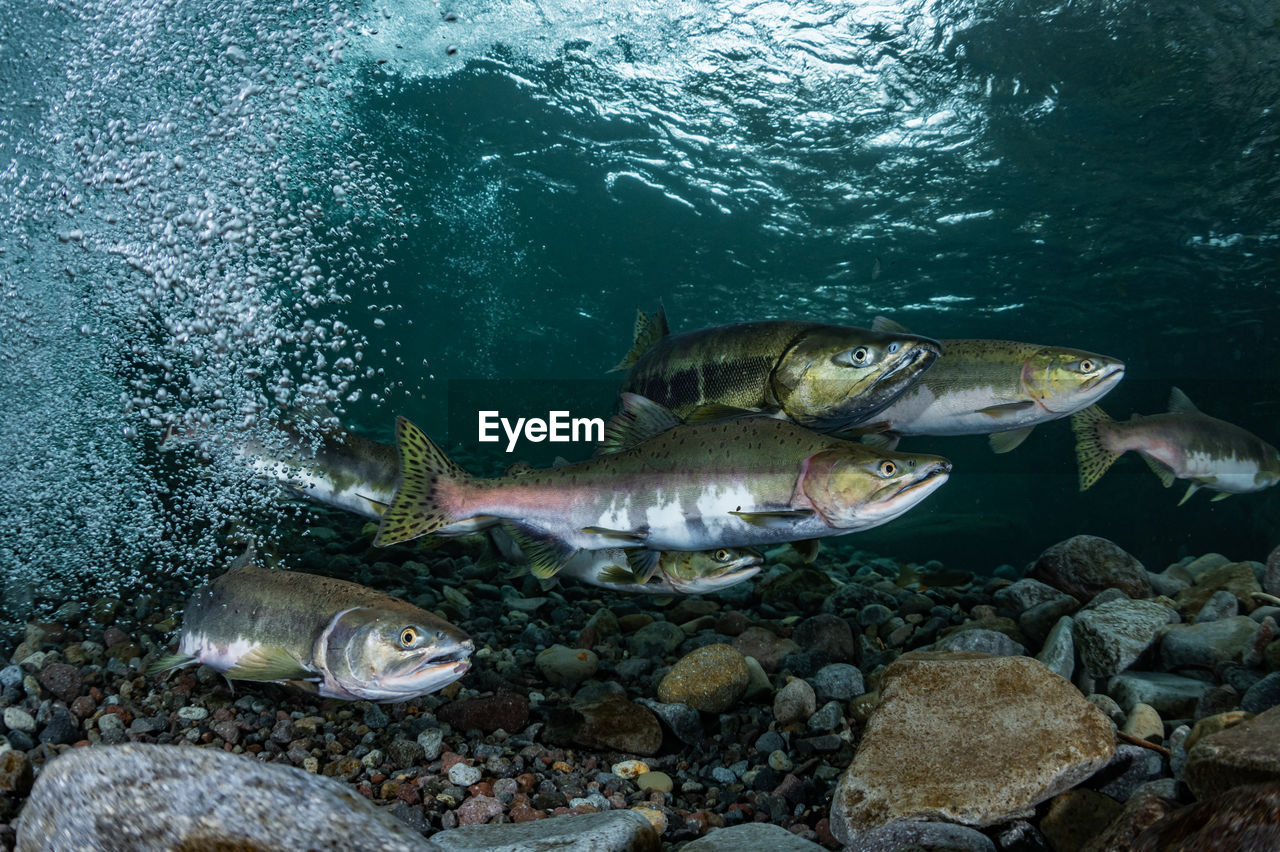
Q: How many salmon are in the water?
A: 7